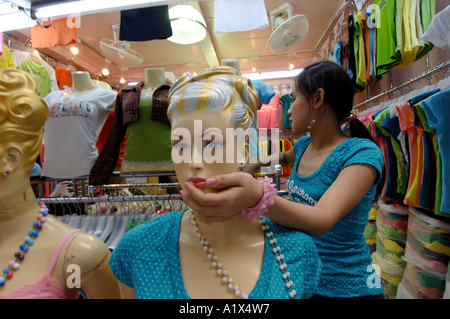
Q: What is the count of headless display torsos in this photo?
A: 3